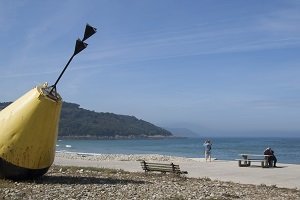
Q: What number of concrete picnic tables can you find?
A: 1